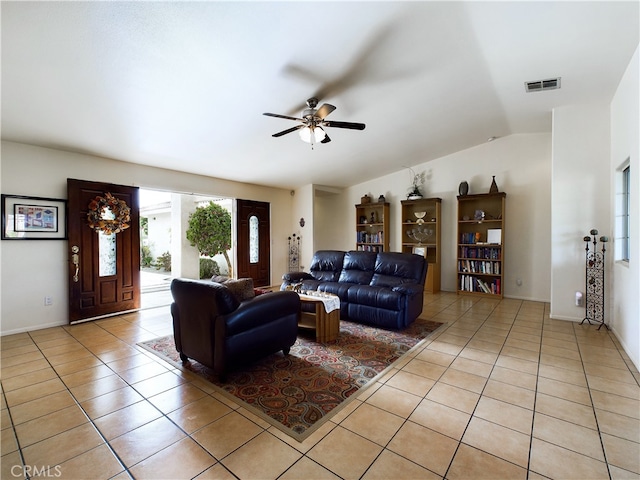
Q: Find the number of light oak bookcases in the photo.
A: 3